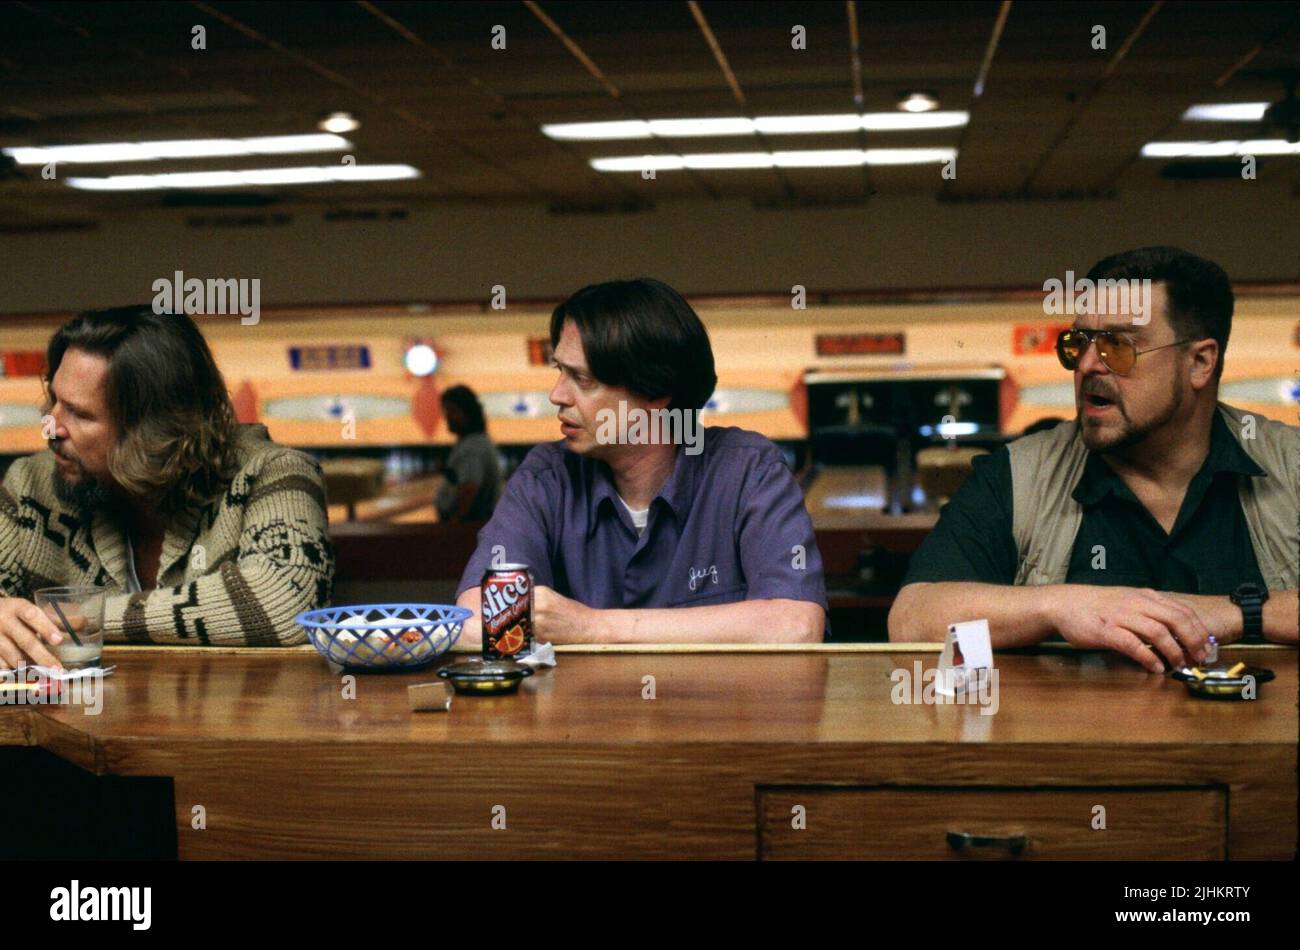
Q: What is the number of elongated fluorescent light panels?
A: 6